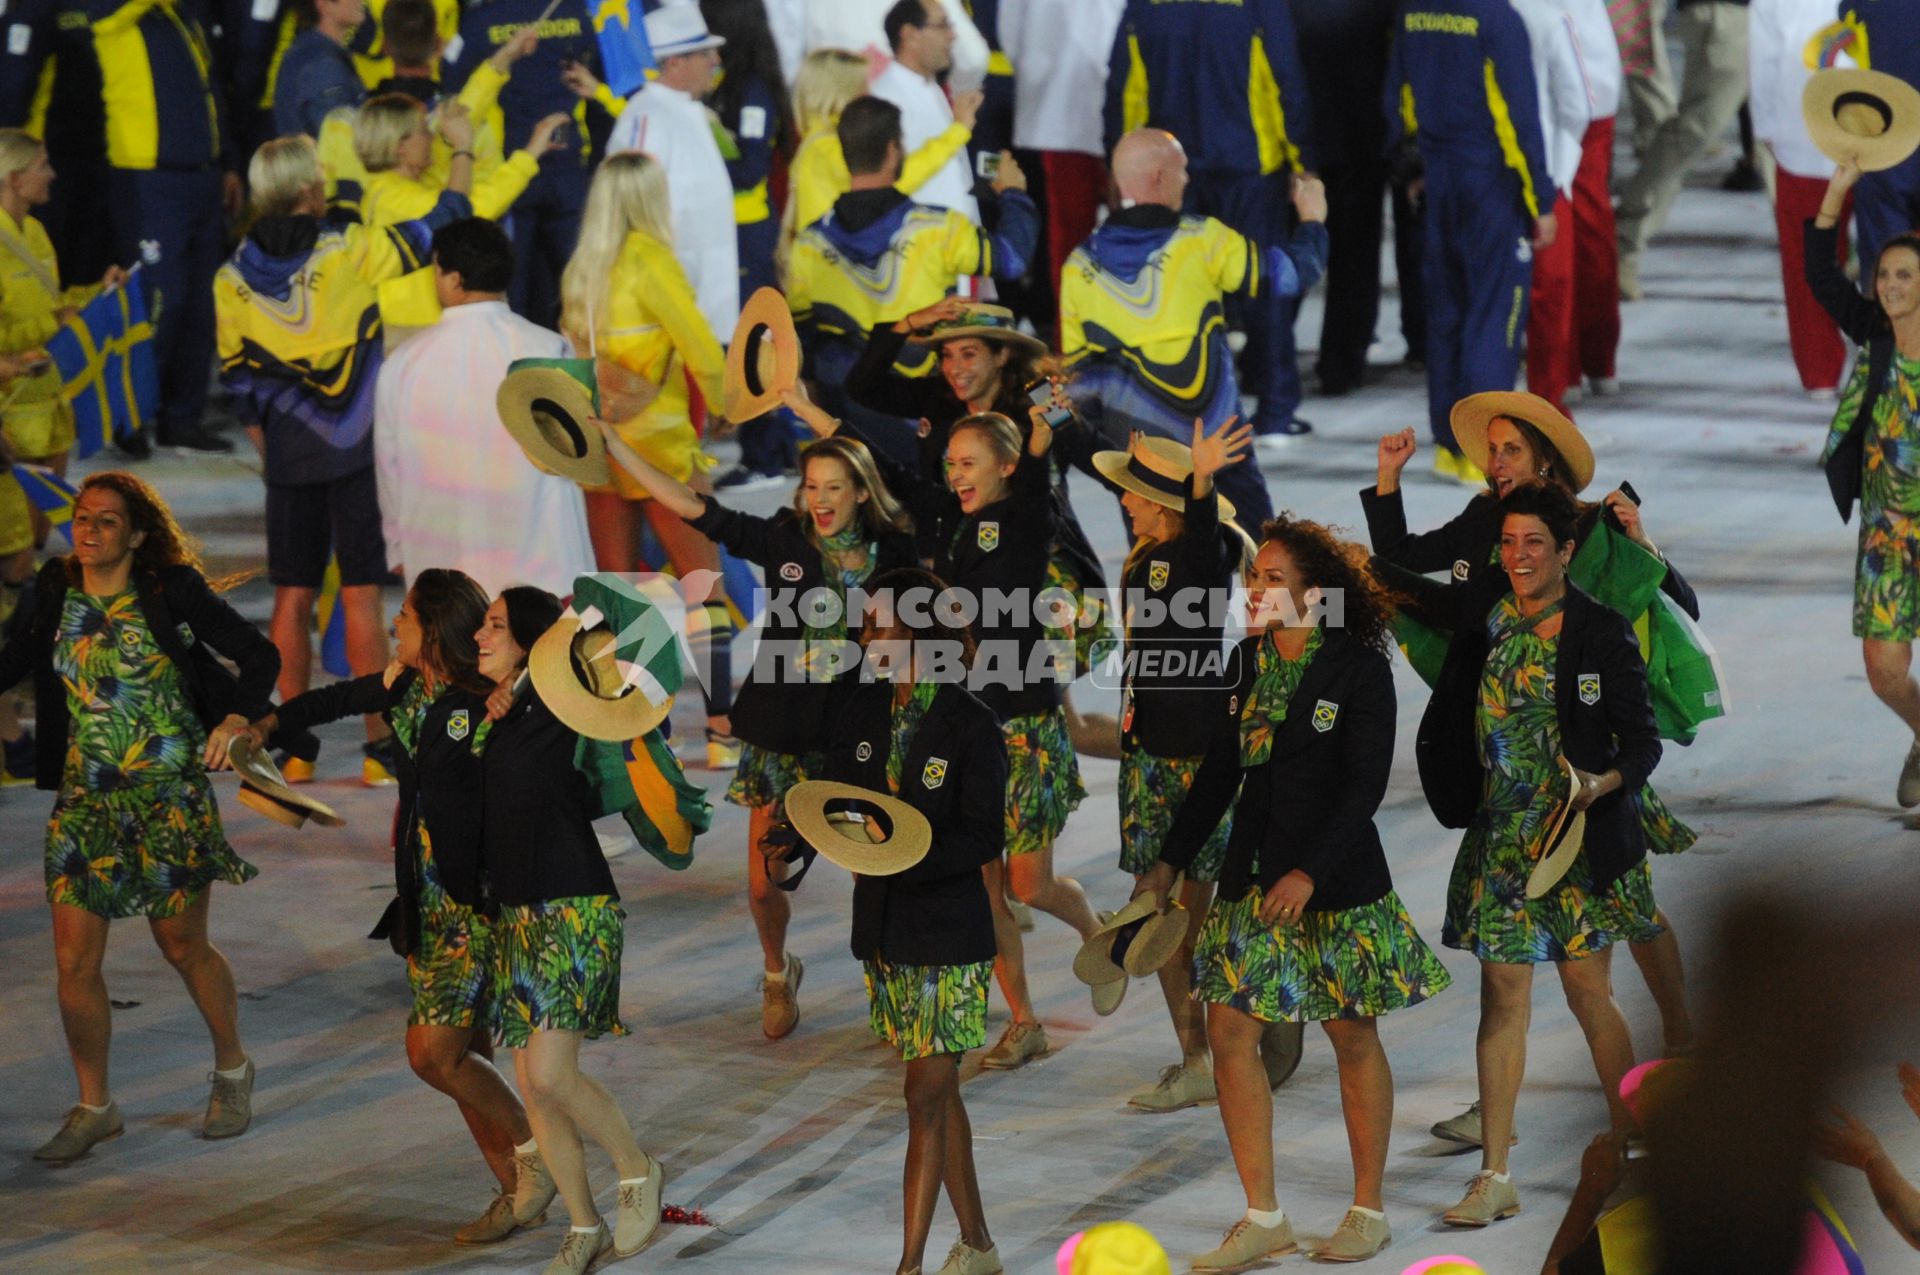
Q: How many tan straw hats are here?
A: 11